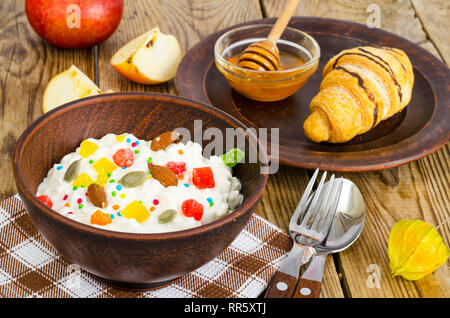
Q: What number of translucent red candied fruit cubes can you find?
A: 5